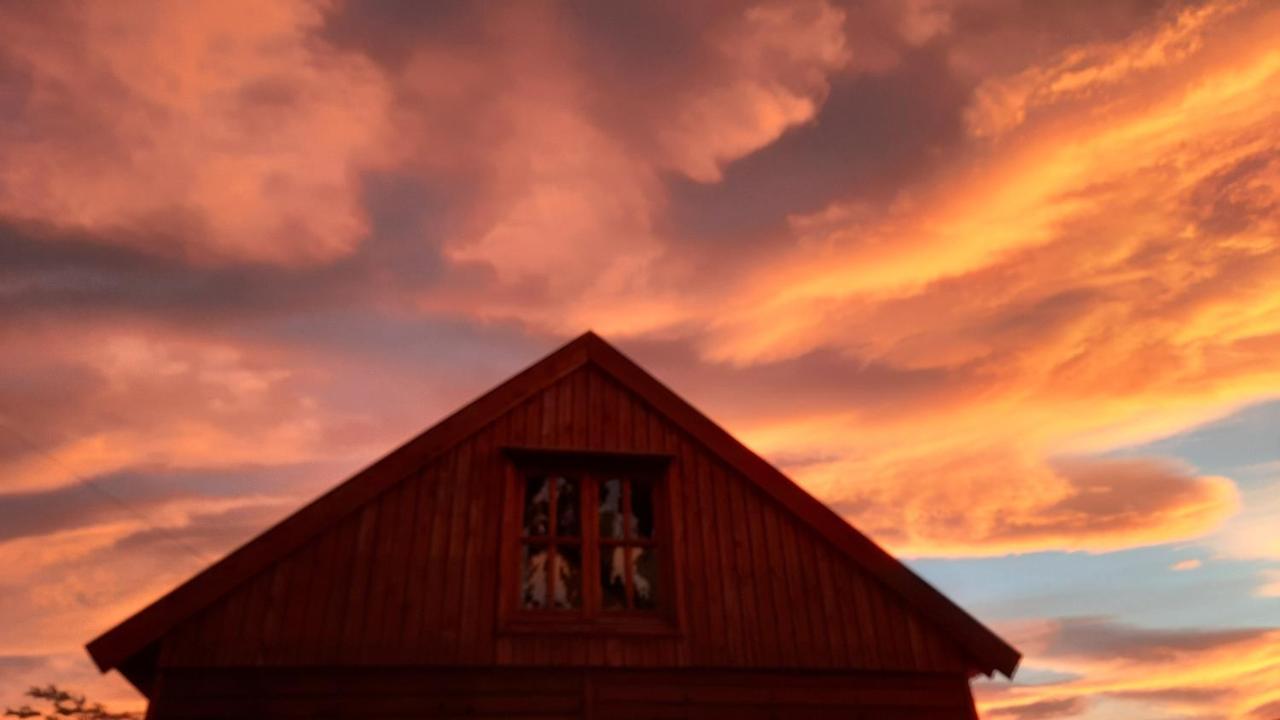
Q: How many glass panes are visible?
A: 8